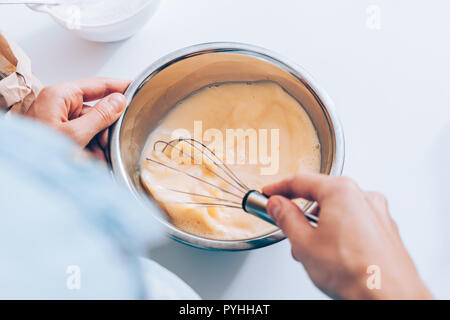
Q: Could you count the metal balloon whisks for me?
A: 1